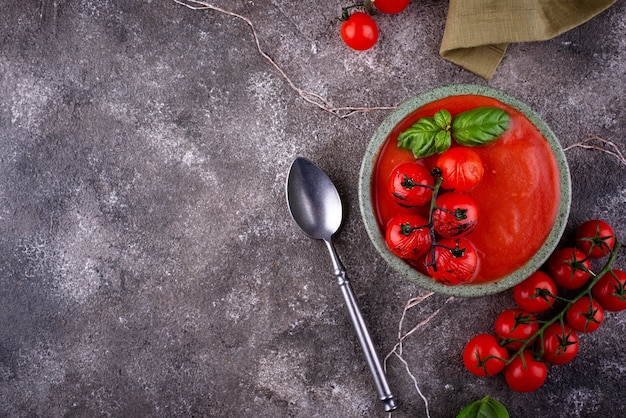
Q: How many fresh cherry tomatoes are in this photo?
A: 11